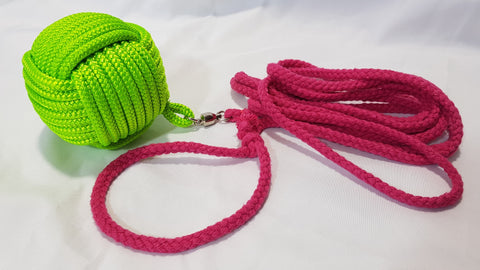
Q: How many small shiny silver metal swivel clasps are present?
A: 1